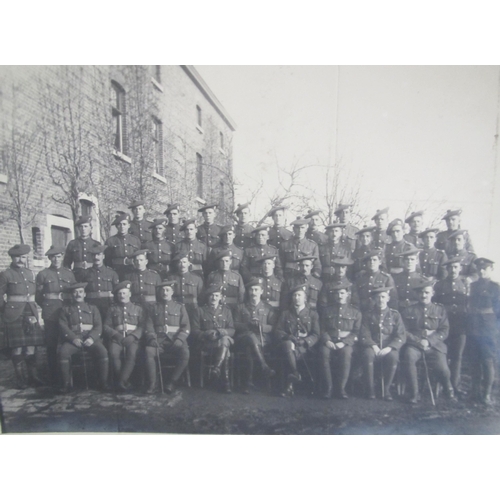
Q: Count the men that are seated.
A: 9